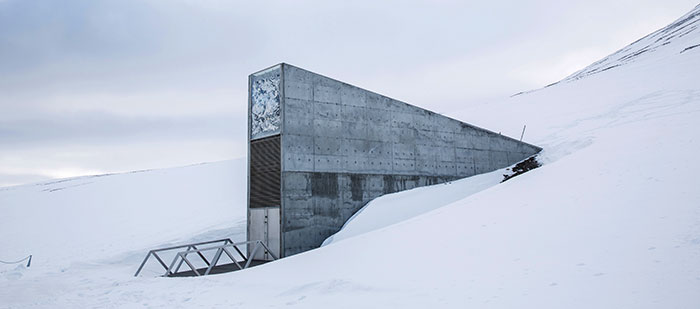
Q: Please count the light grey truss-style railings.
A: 2